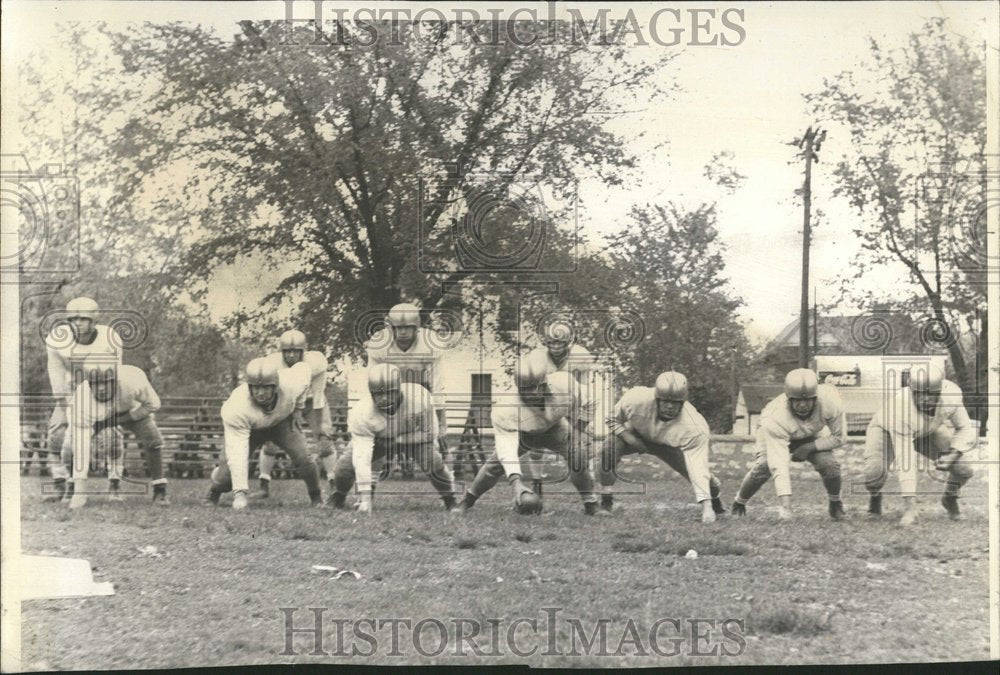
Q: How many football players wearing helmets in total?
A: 11